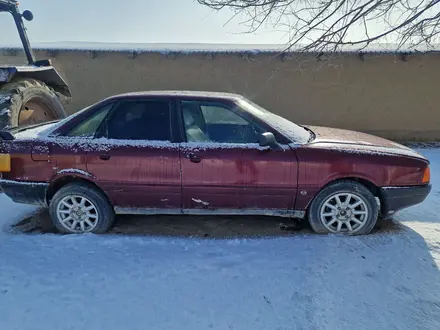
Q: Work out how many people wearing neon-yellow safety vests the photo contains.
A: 0